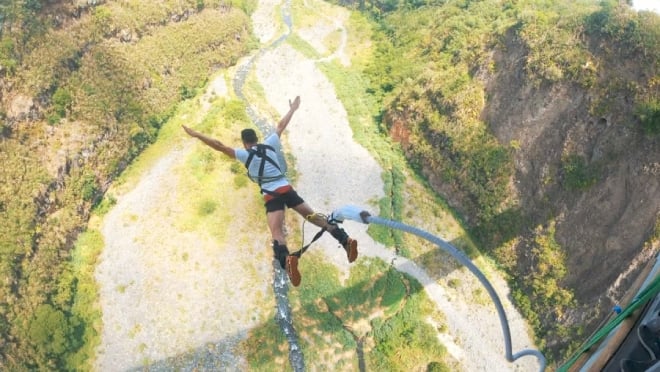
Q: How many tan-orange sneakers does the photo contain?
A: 2